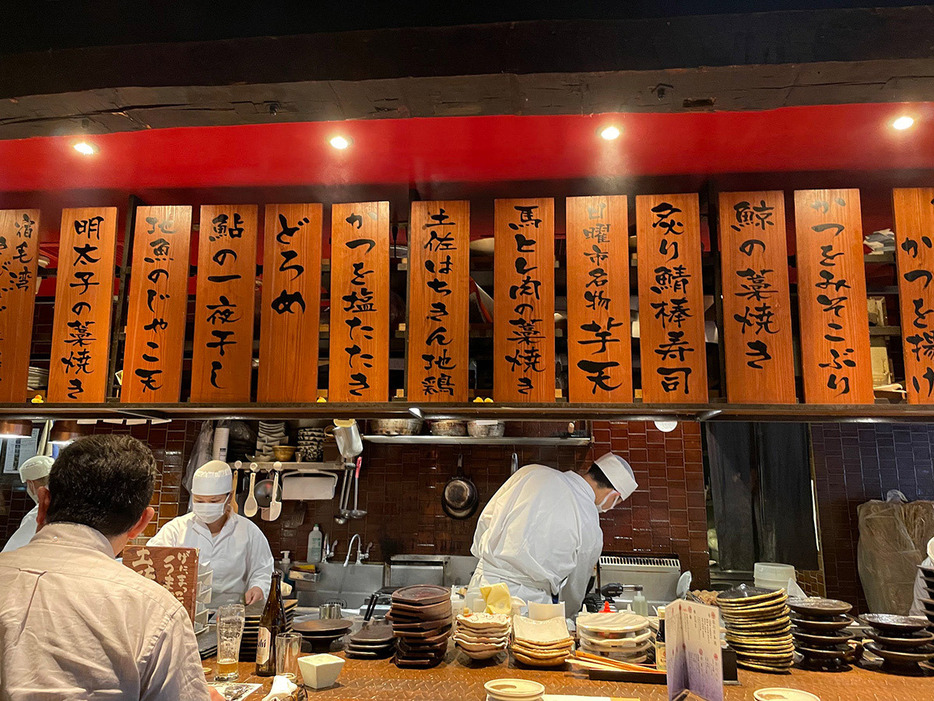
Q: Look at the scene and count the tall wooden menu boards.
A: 13